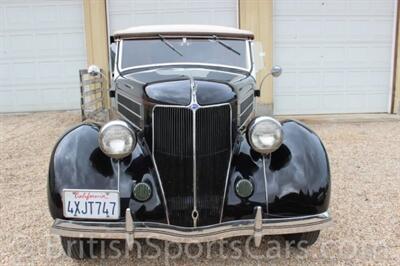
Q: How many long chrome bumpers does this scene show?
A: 1